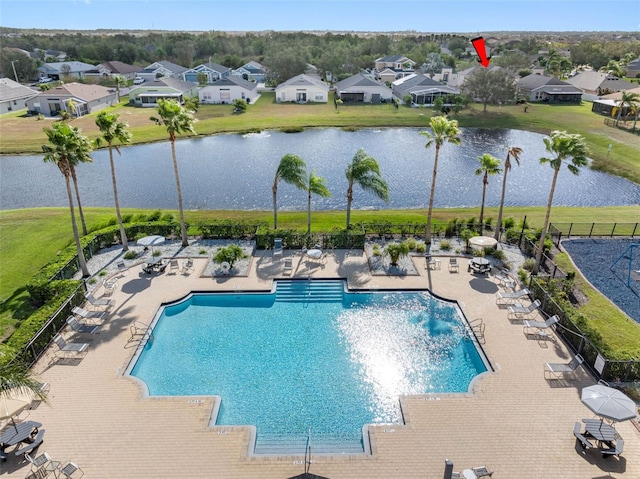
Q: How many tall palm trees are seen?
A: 11